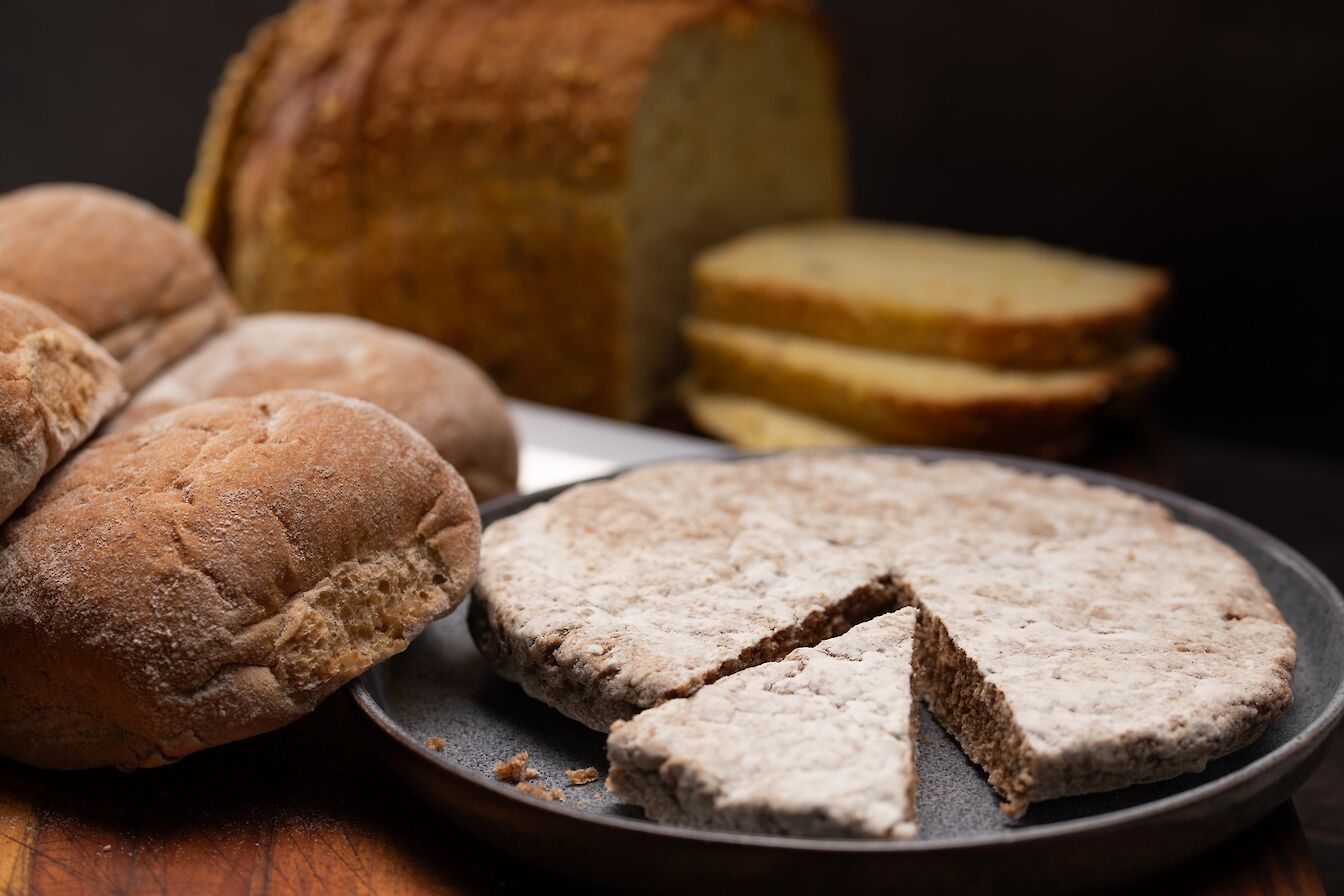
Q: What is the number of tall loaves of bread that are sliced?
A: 1